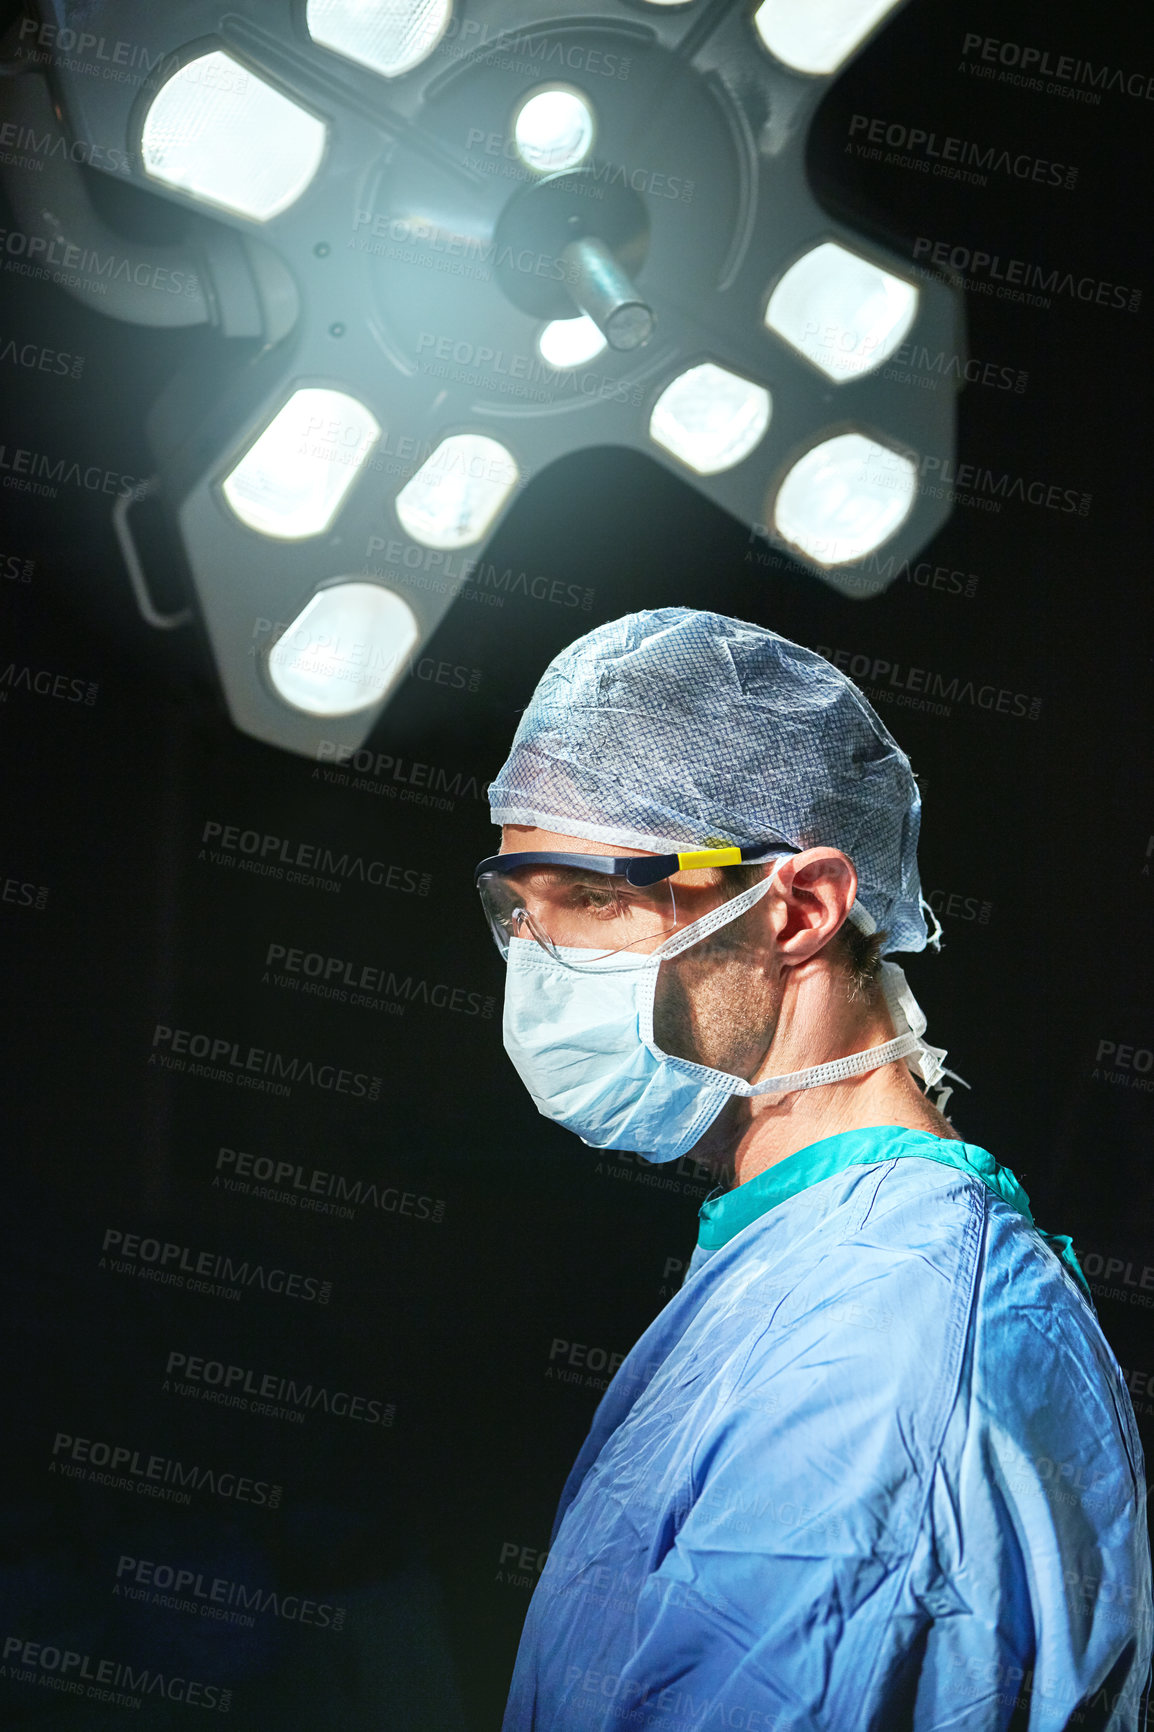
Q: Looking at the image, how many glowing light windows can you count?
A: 12